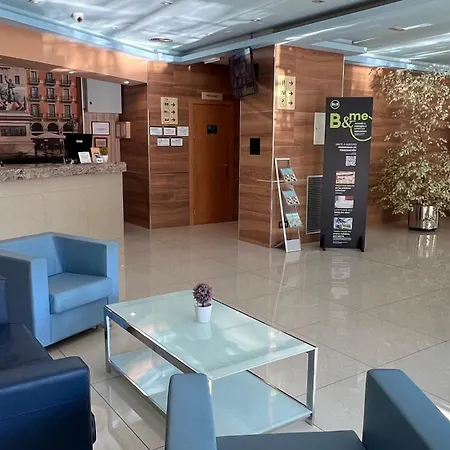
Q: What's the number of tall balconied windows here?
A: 9